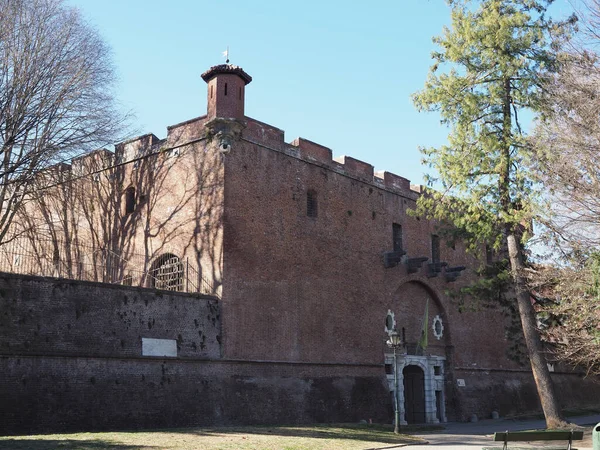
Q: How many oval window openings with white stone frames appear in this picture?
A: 2